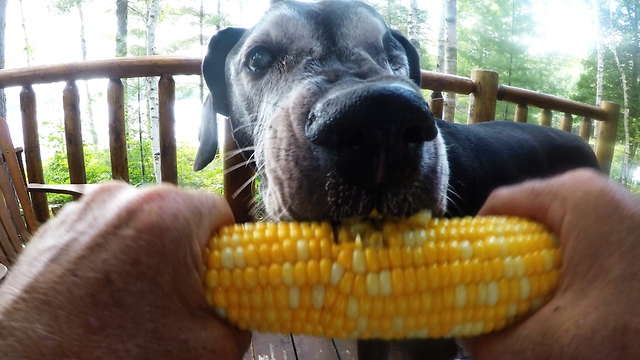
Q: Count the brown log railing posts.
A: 12